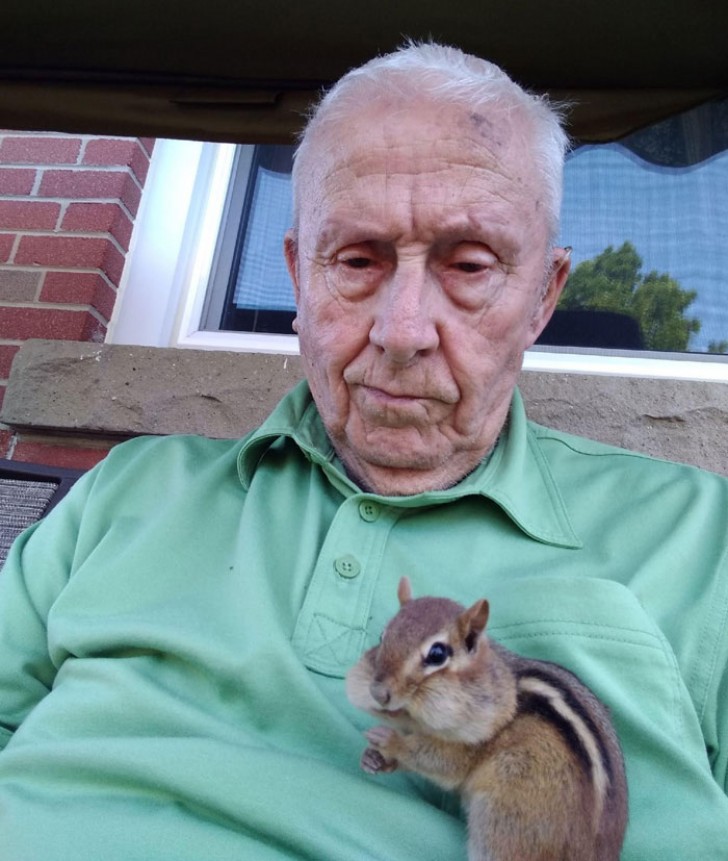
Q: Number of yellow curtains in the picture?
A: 0